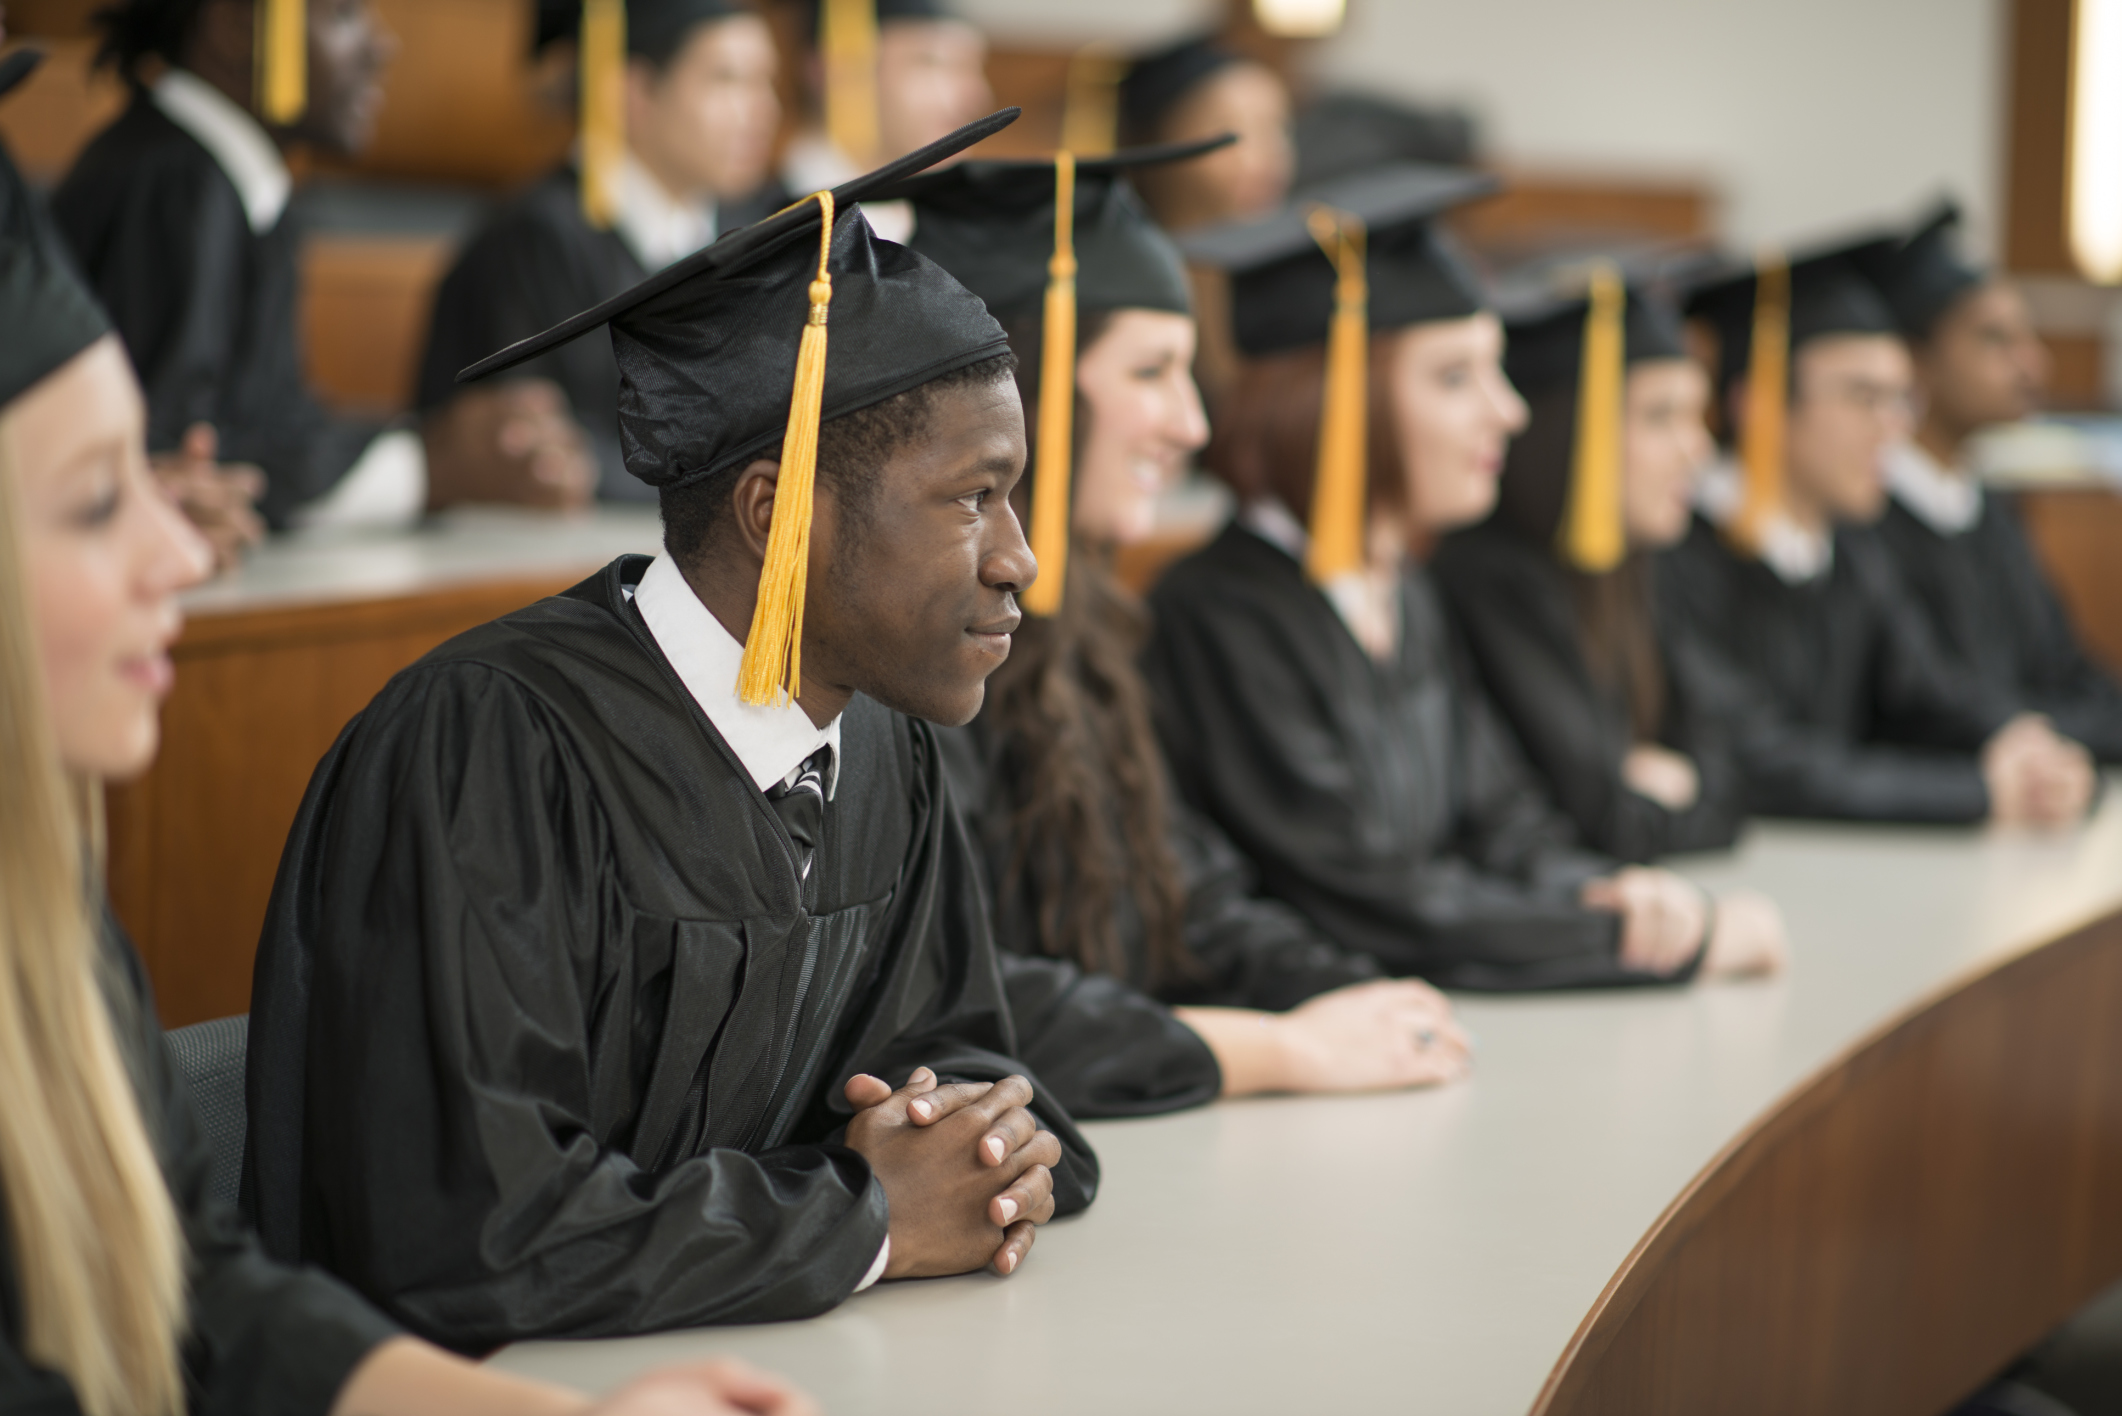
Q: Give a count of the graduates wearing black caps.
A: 11